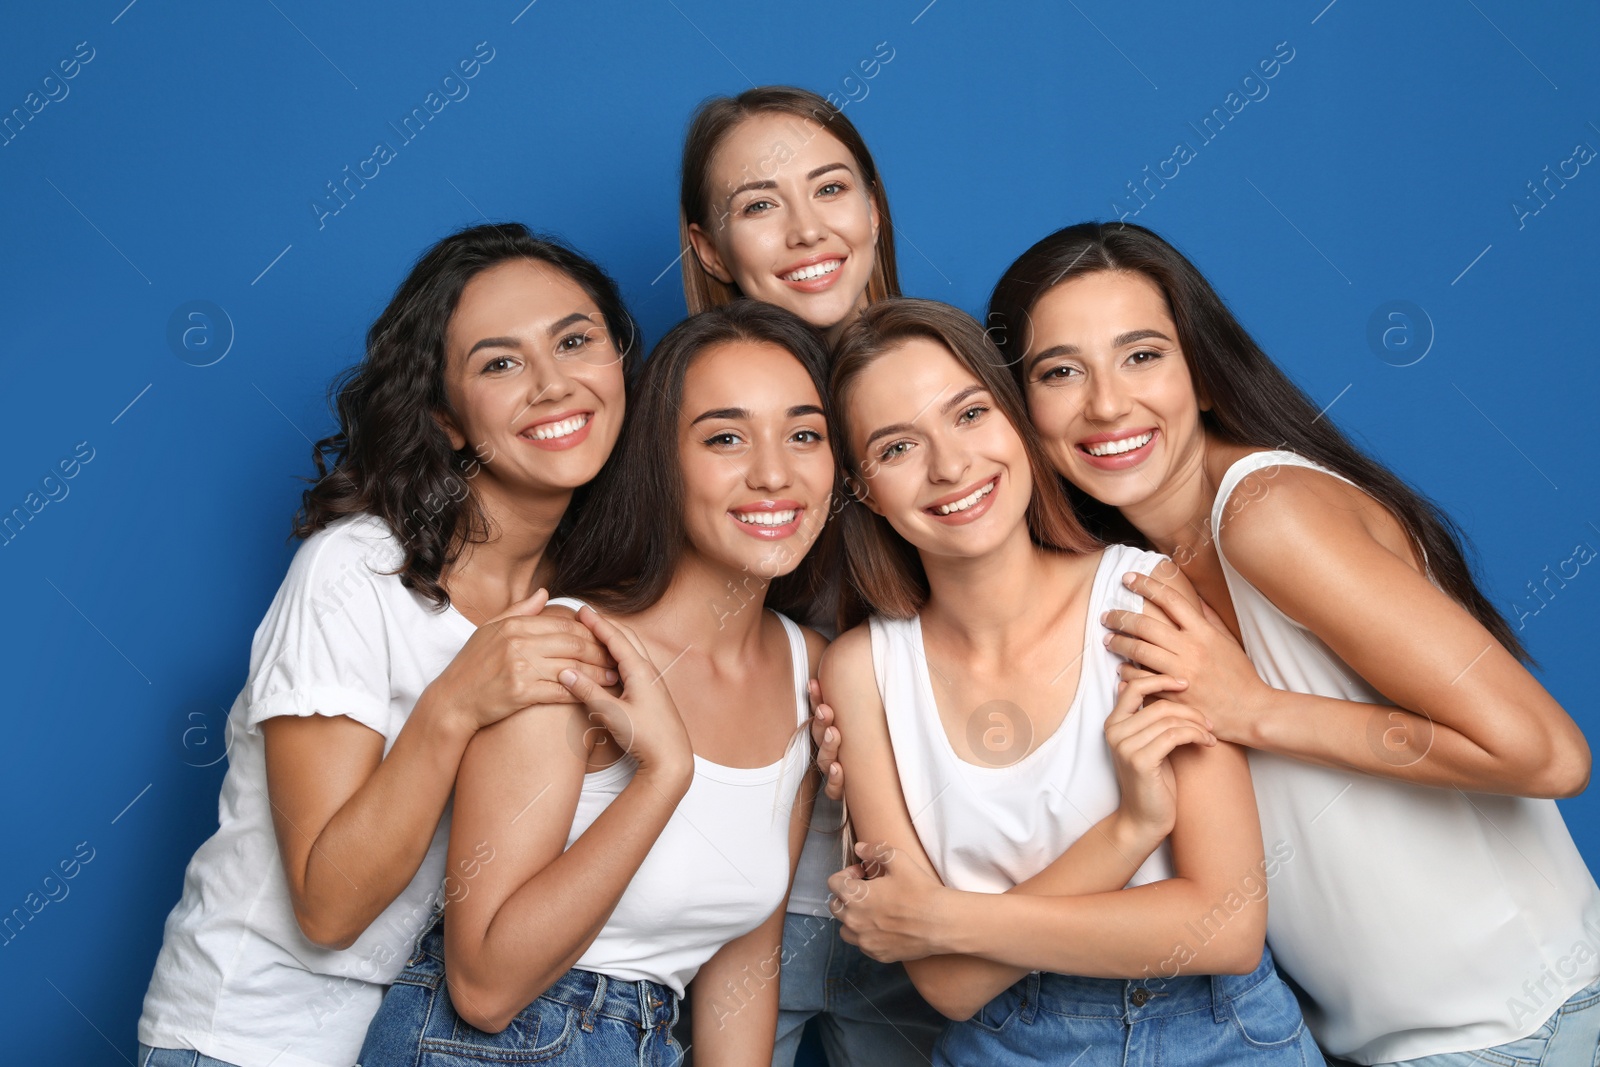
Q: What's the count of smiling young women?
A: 5